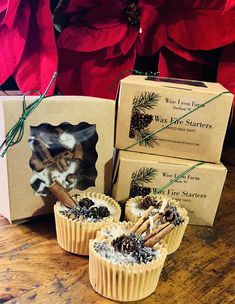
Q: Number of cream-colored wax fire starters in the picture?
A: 3